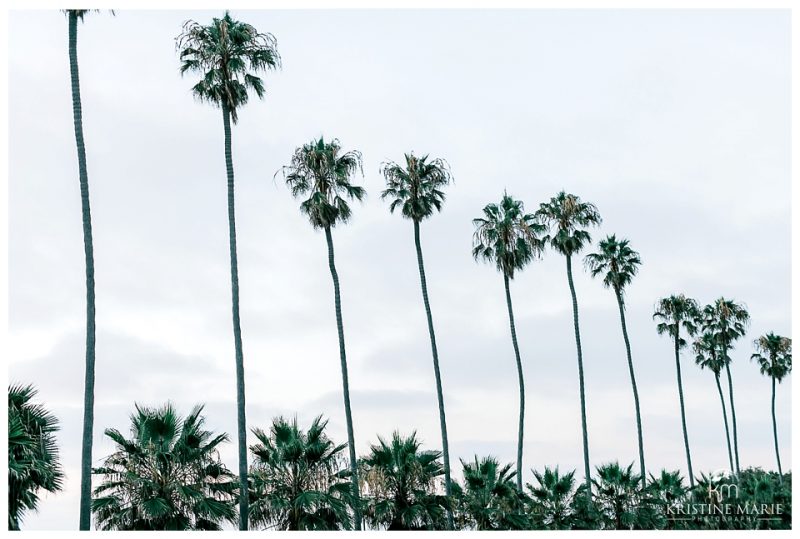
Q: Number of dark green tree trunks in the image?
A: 11